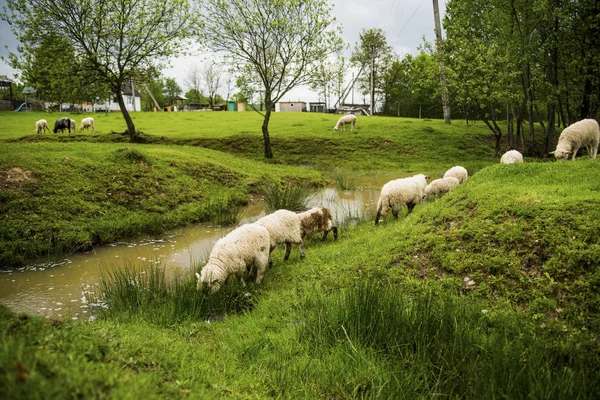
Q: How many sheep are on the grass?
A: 13